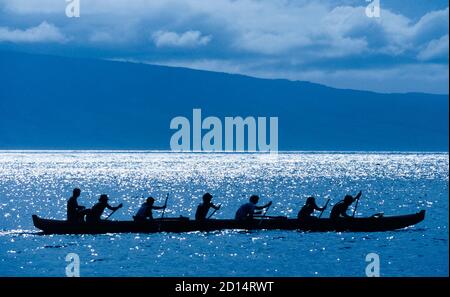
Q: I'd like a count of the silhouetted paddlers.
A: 7